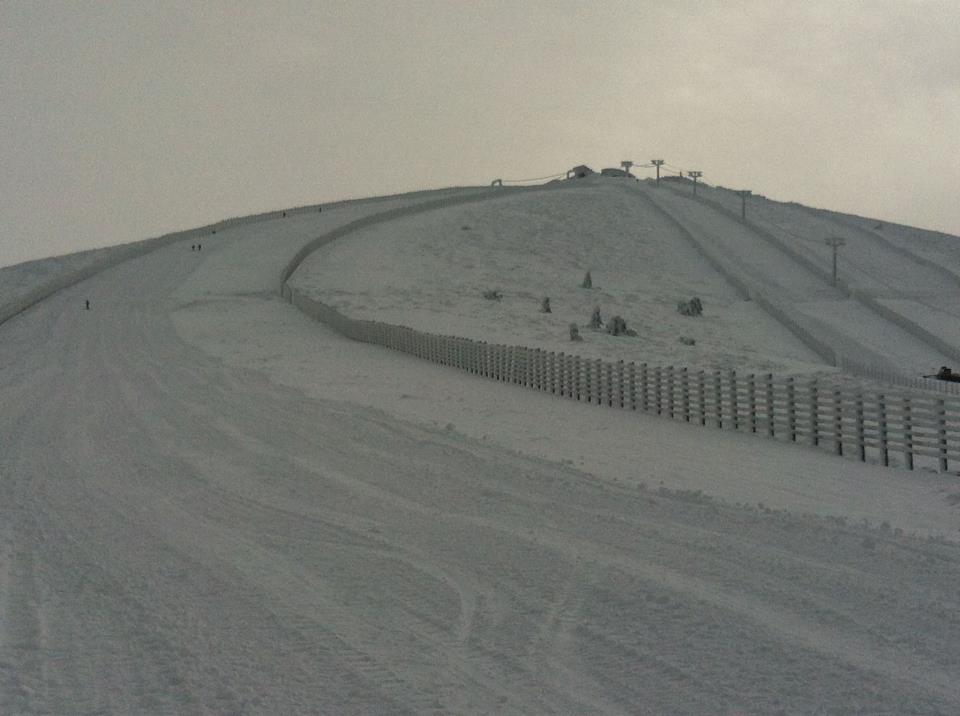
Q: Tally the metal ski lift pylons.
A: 5